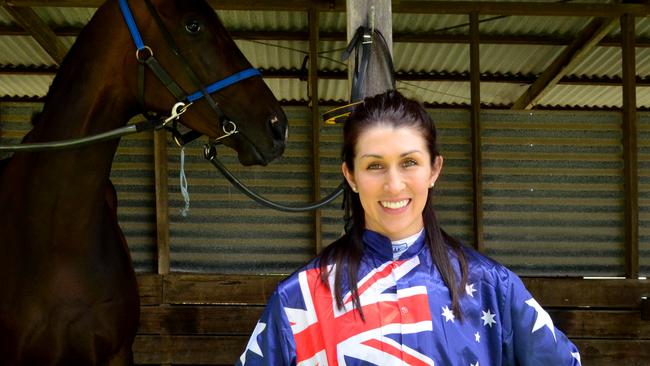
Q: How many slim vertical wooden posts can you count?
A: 4